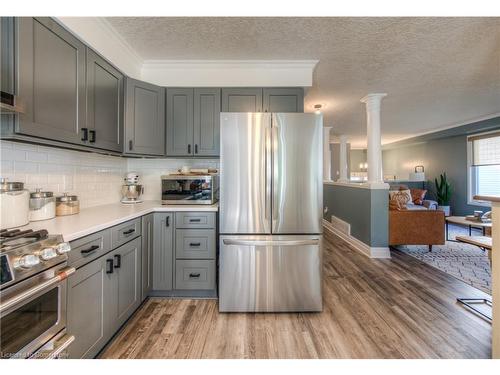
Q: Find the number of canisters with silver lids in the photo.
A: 3